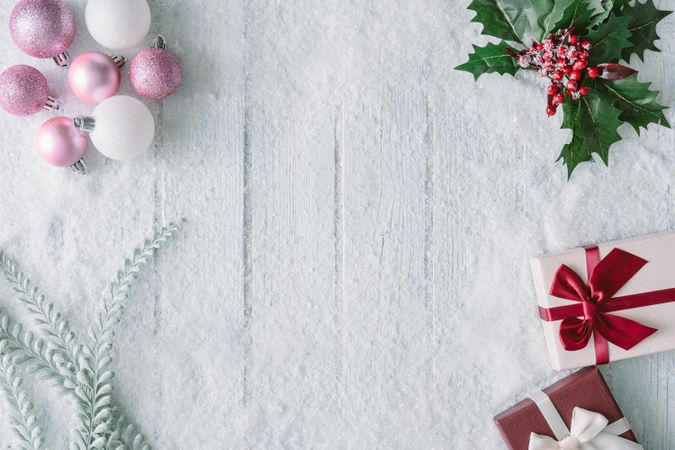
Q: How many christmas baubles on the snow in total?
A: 7